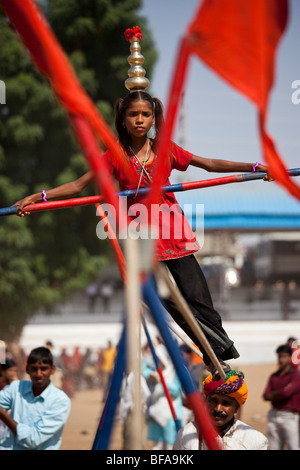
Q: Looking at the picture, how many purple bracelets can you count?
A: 2